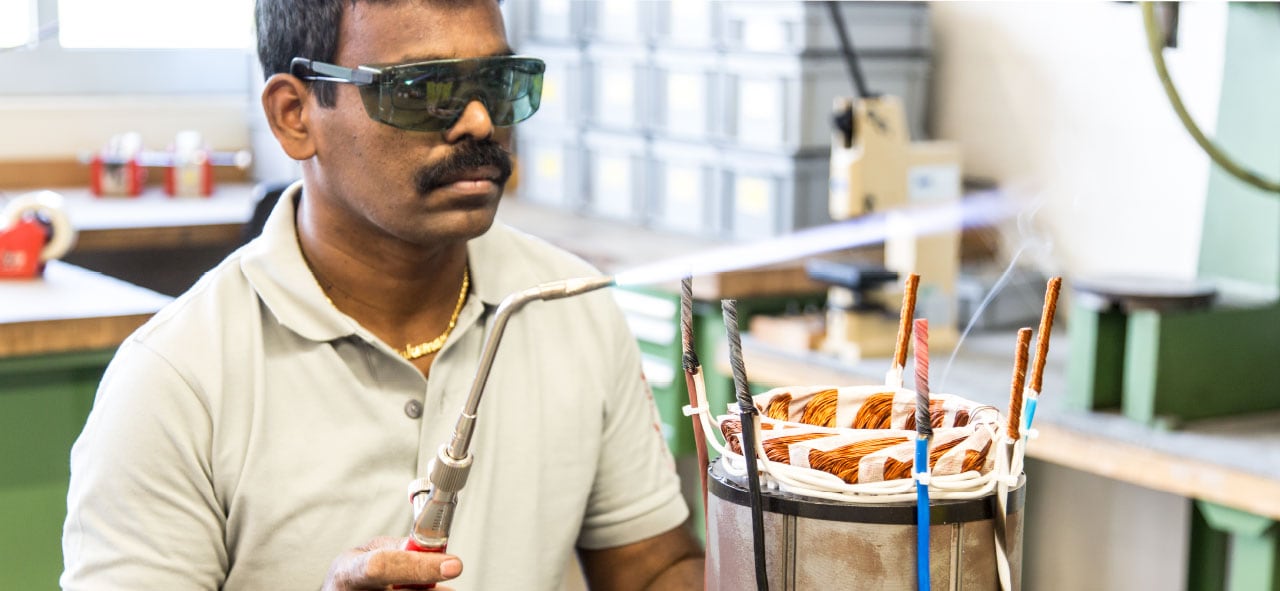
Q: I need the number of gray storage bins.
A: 12